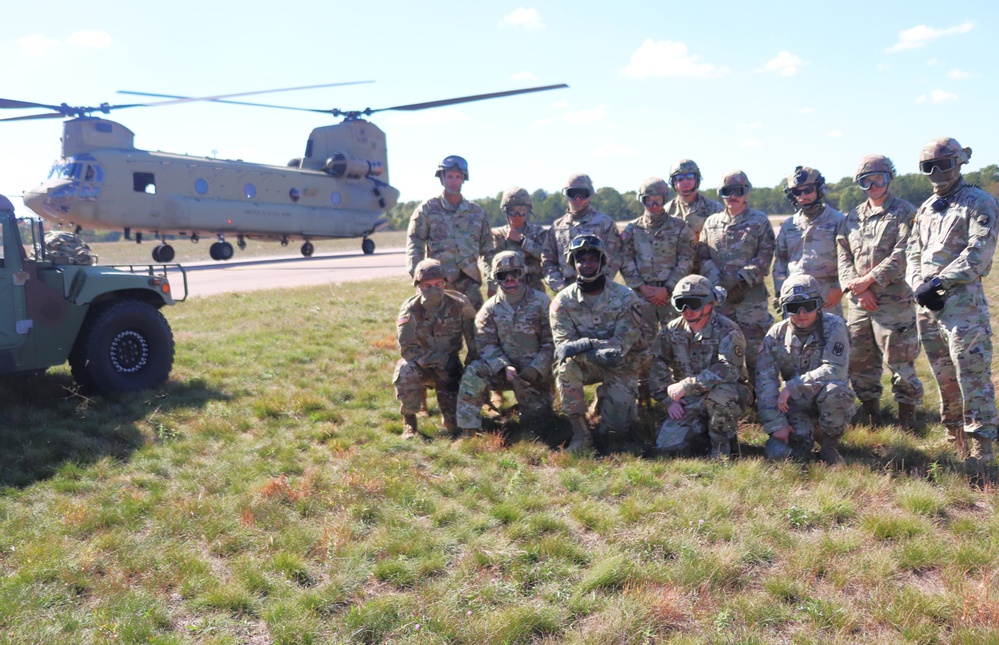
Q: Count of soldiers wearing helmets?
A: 14